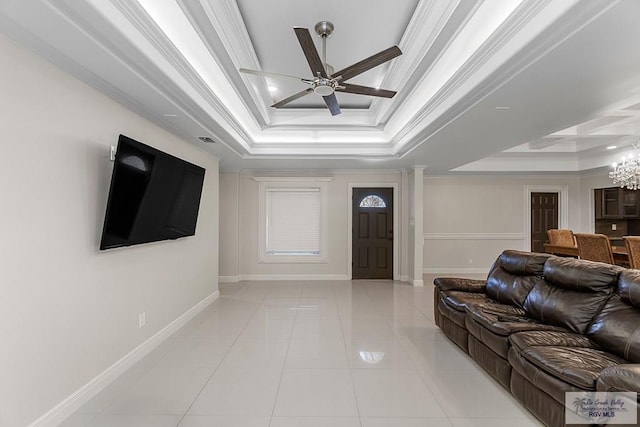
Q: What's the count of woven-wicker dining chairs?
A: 3